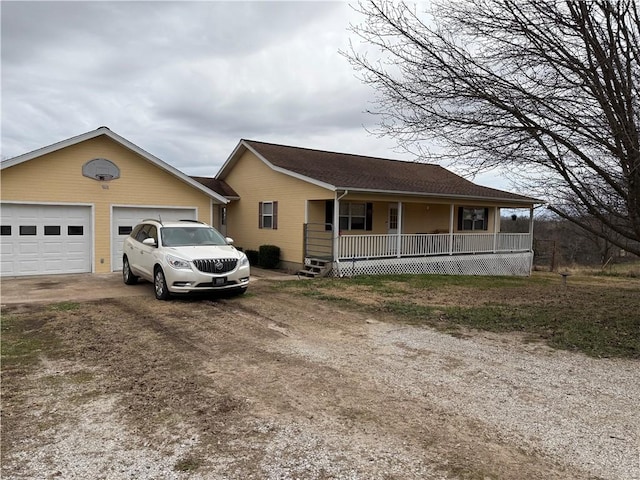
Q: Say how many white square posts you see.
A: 5